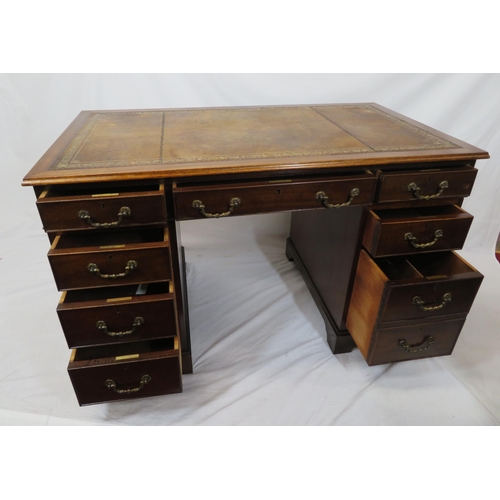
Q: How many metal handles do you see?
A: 10